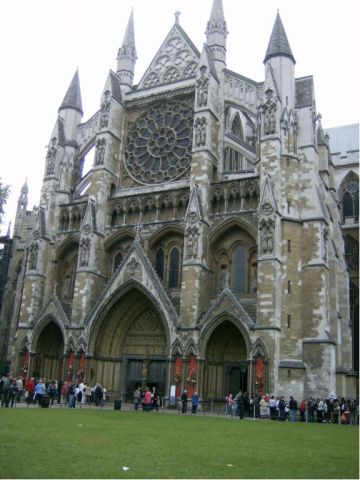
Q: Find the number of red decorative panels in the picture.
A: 6